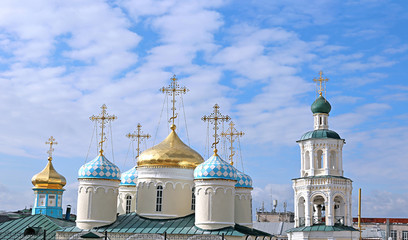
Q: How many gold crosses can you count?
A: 7